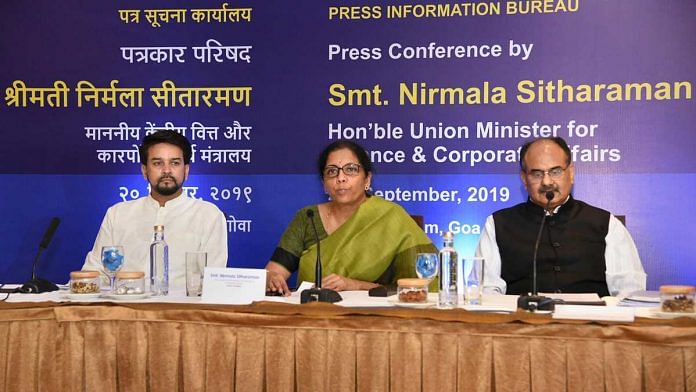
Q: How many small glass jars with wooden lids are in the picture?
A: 4